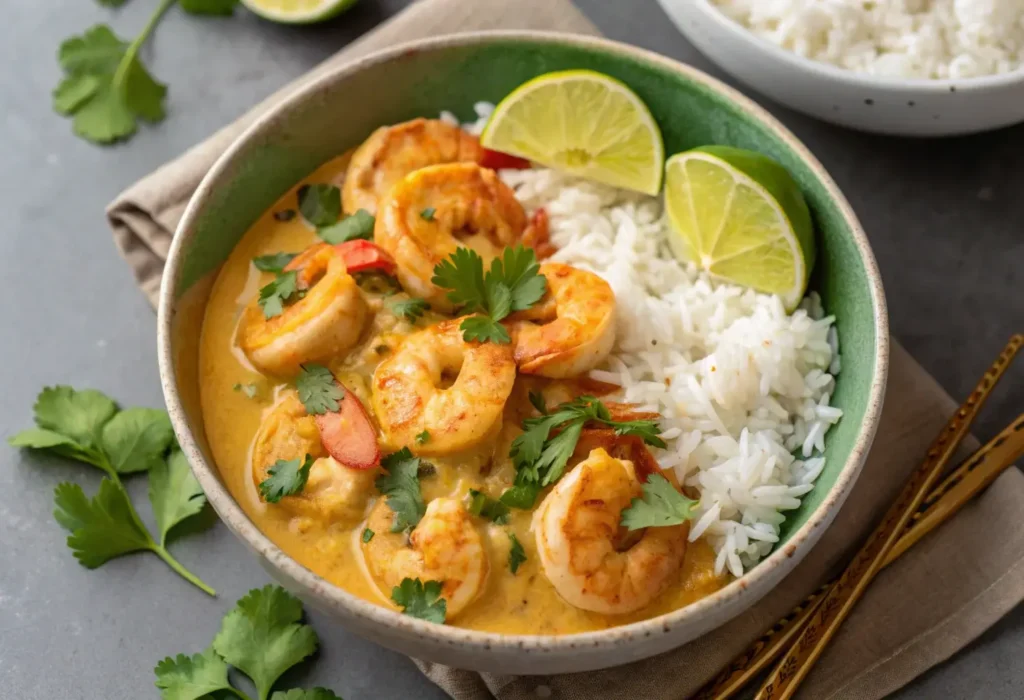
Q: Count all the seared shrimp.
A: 8